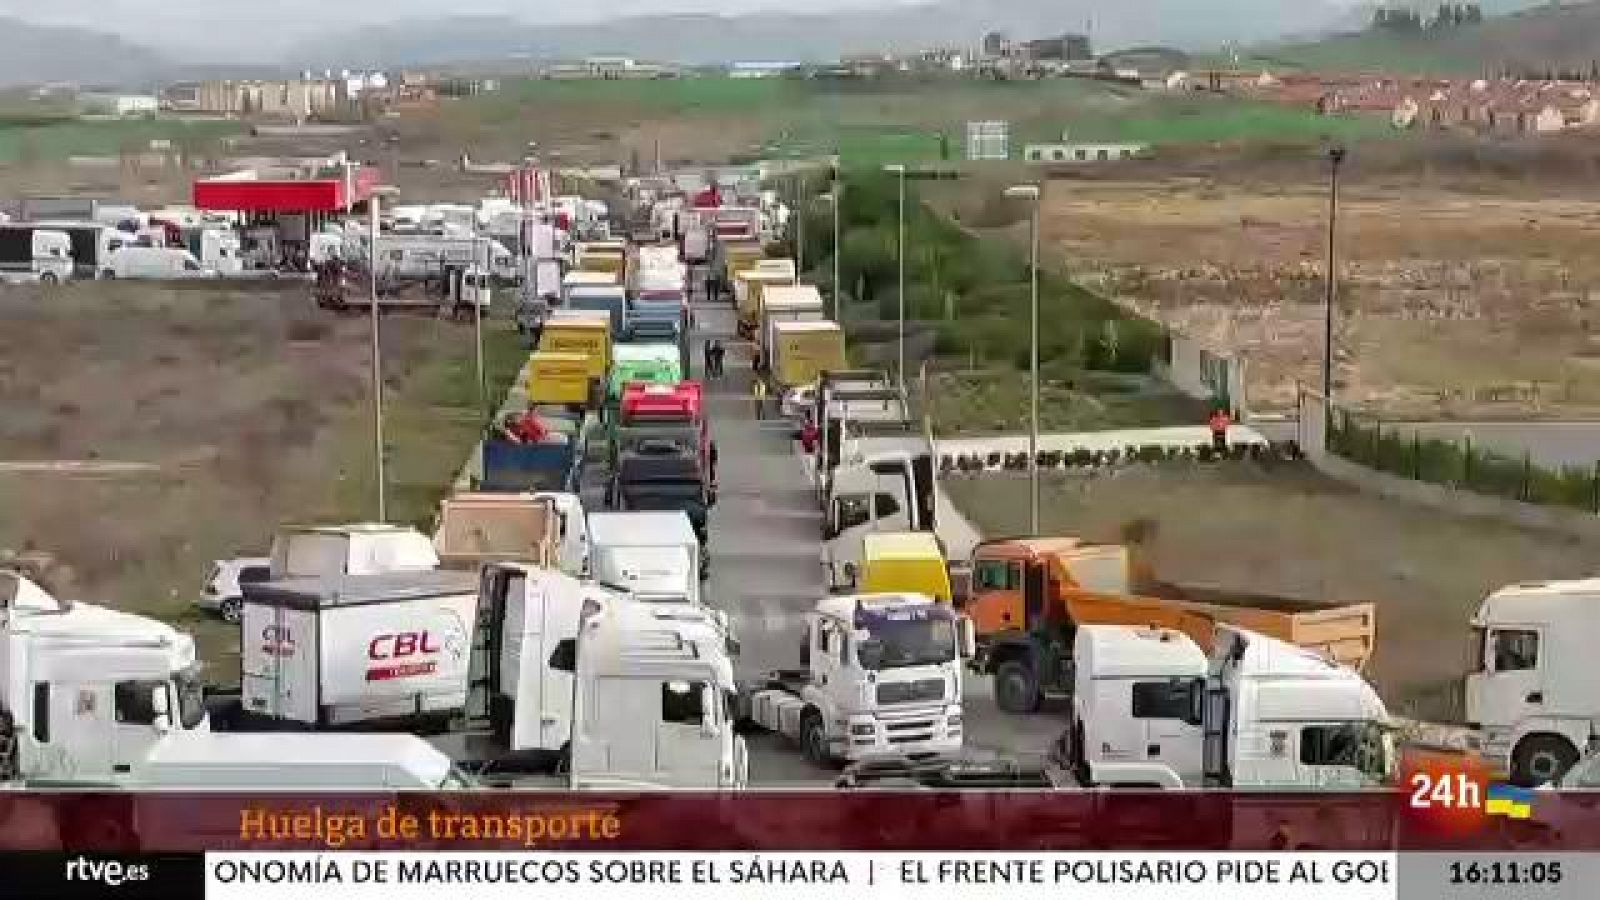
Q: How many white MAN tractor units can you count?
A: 1